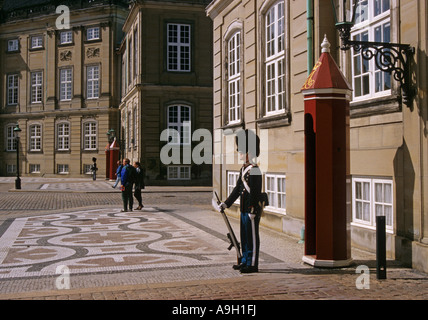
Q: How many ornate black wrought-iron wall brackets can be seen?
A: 1